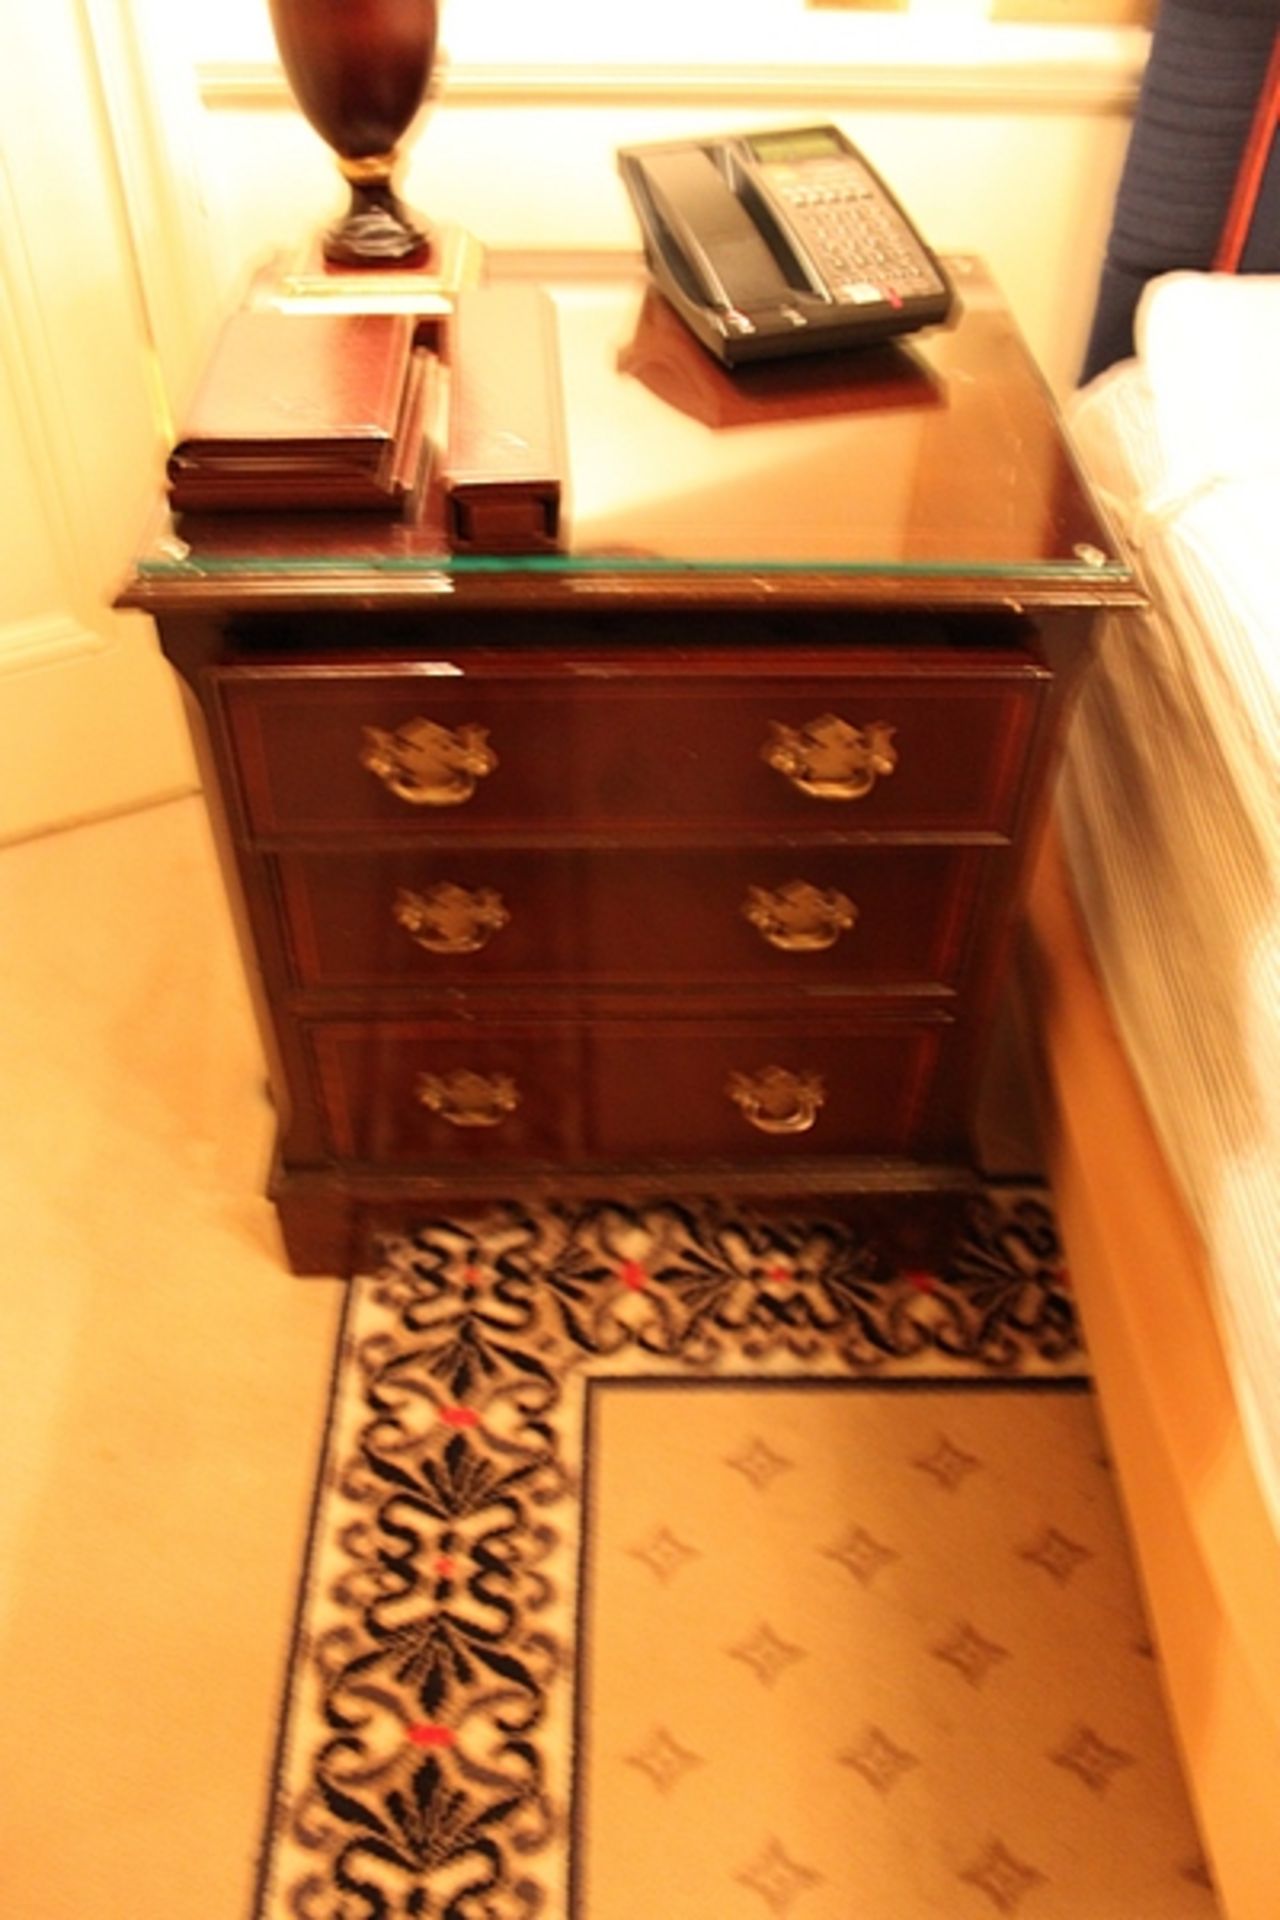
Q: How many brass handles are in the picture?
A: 6